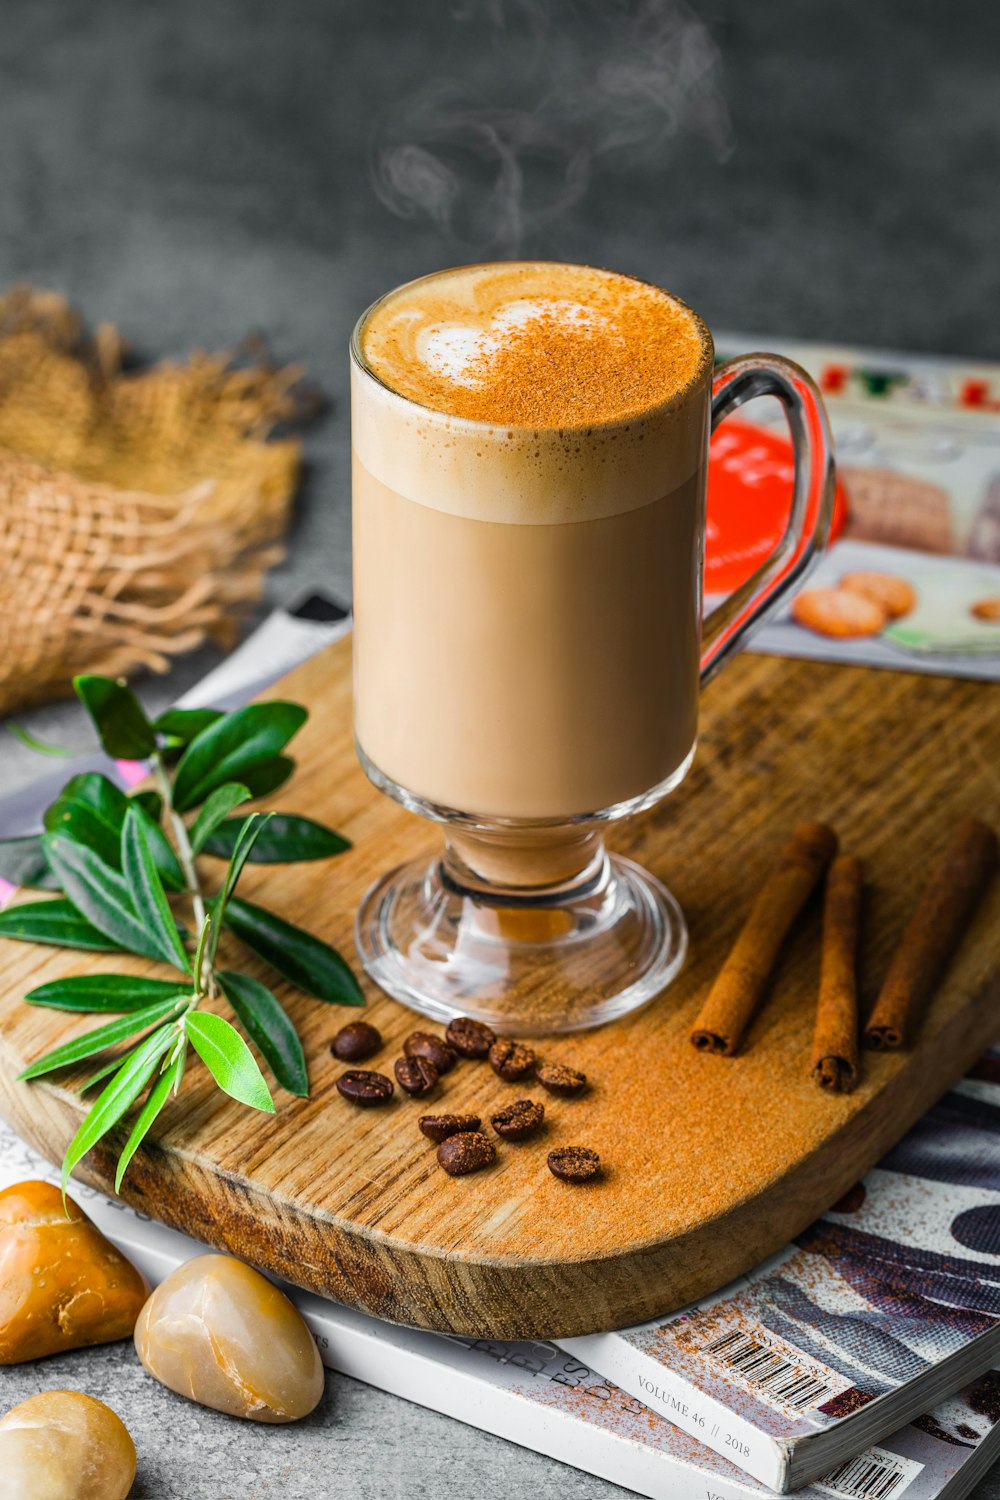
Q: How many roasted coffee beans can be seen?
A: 11